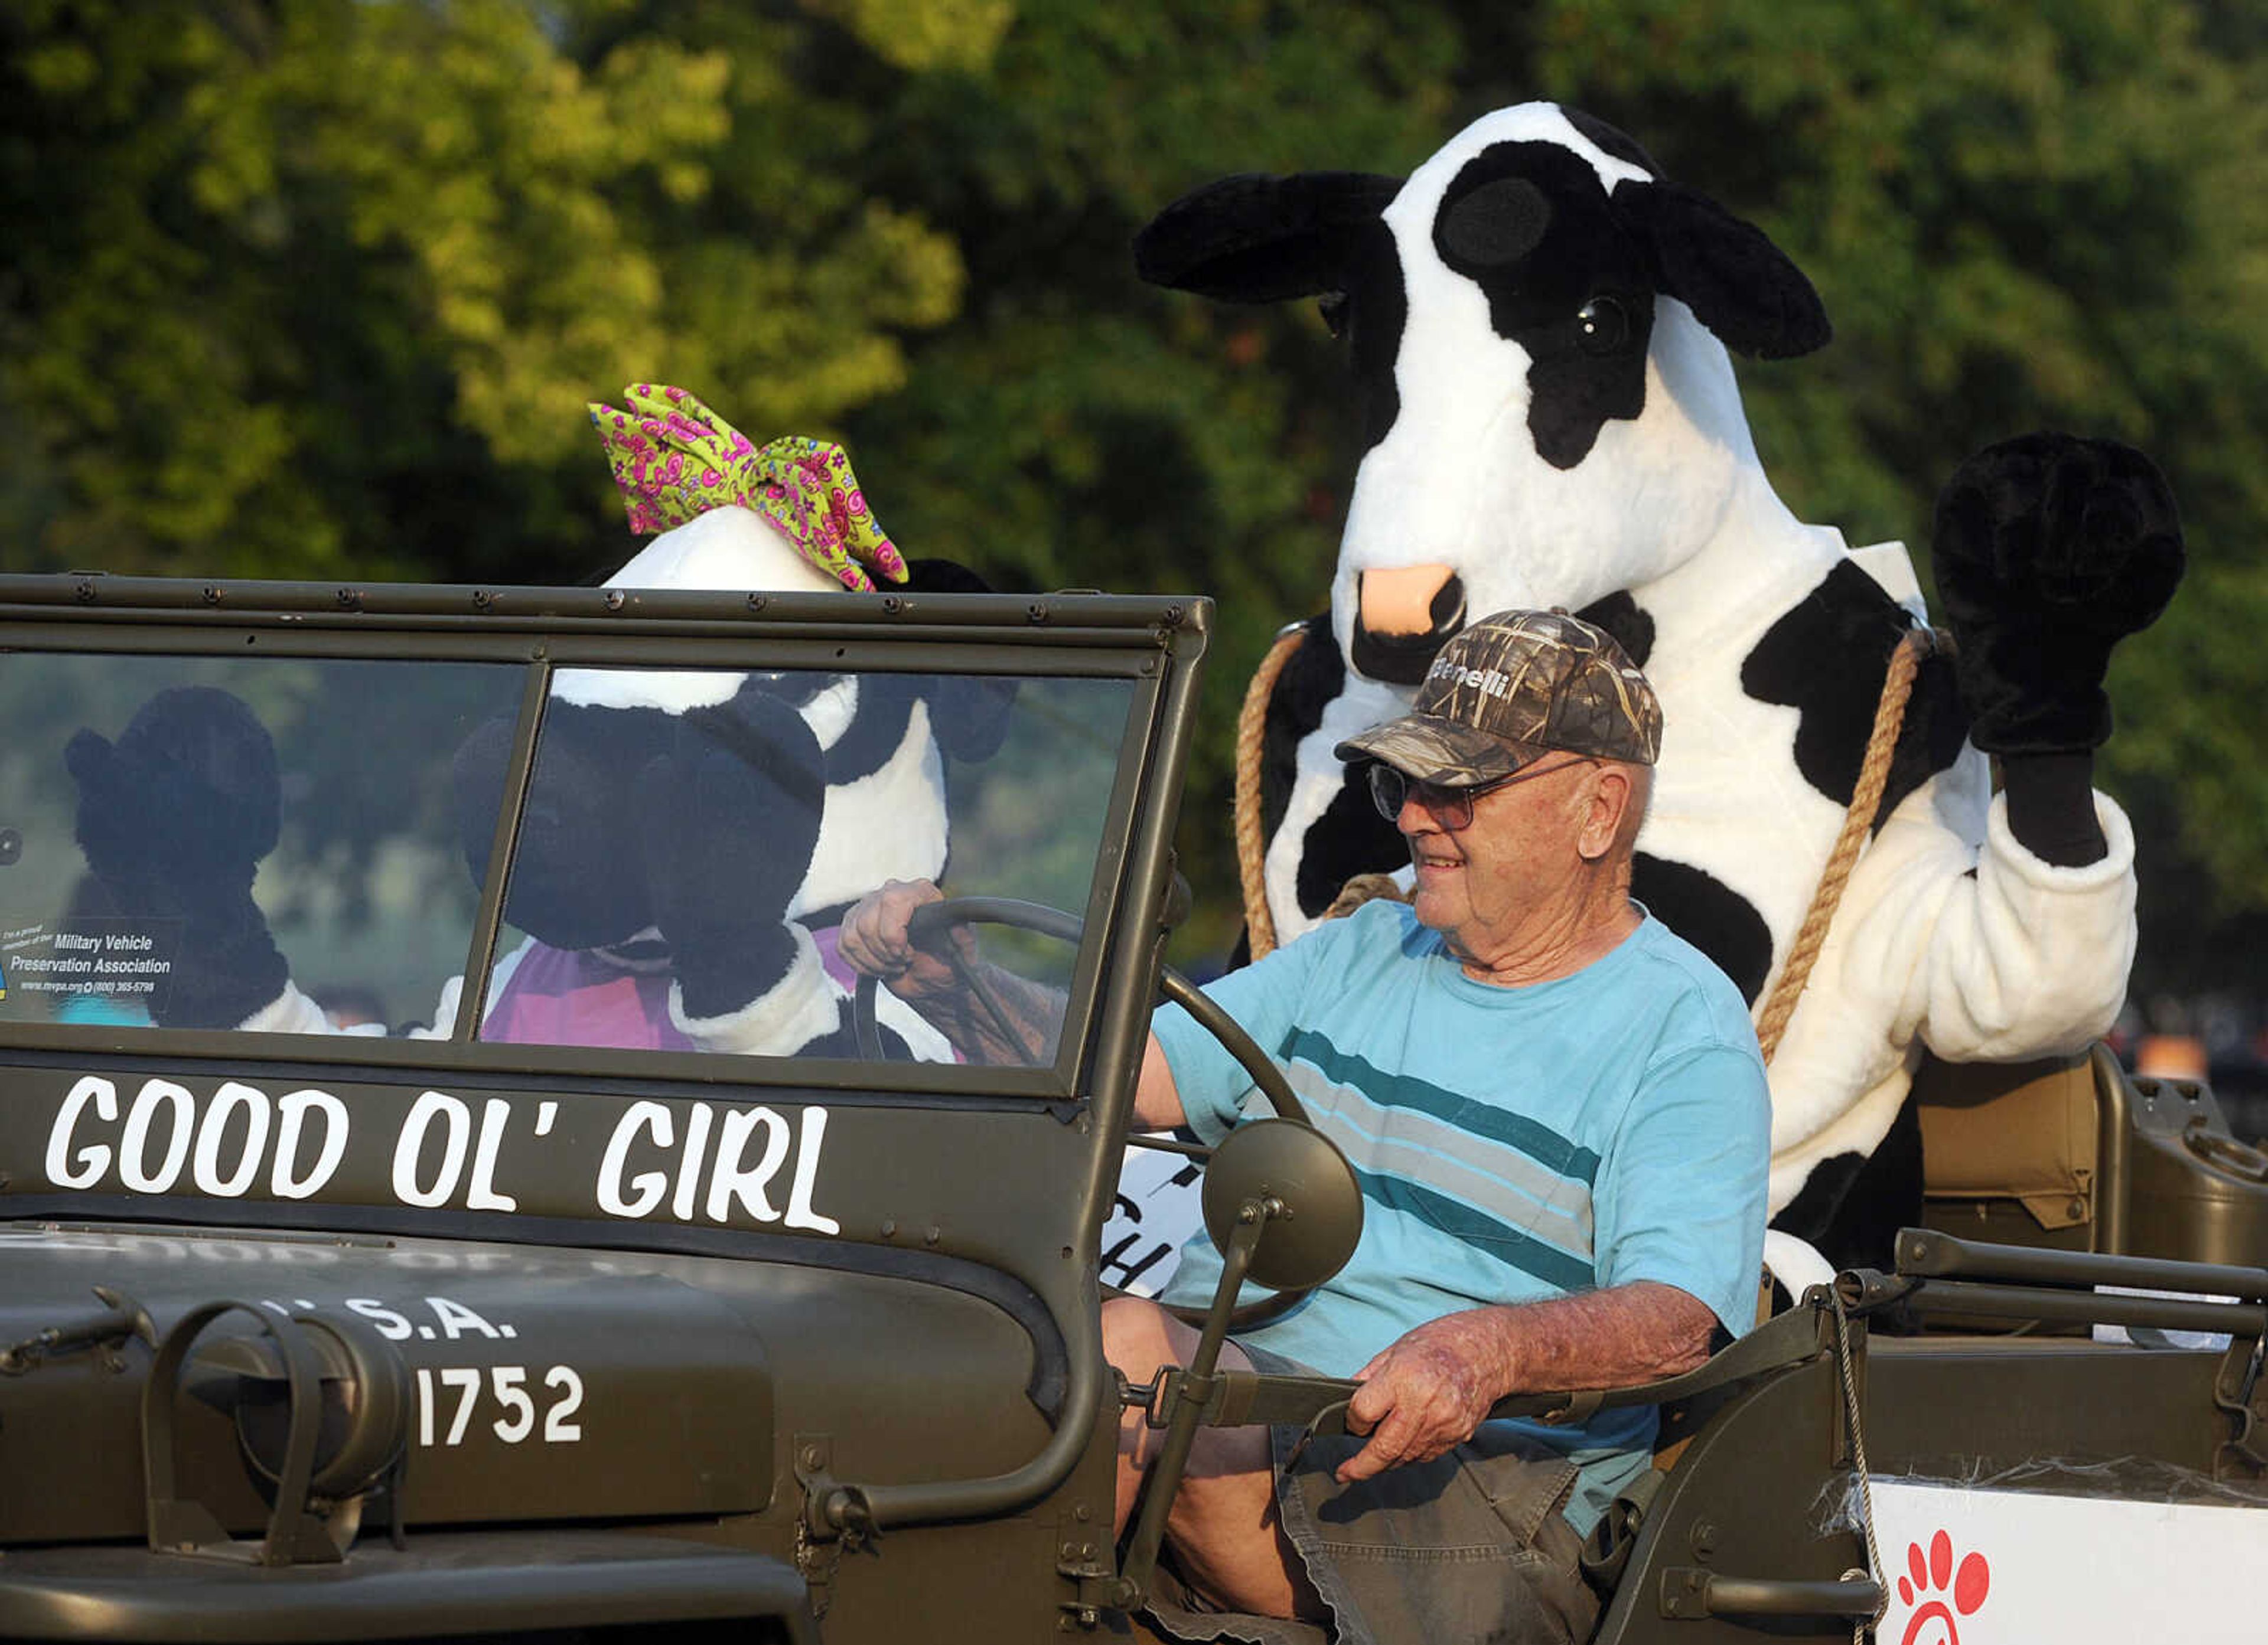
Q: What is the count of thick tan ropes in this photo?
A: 2